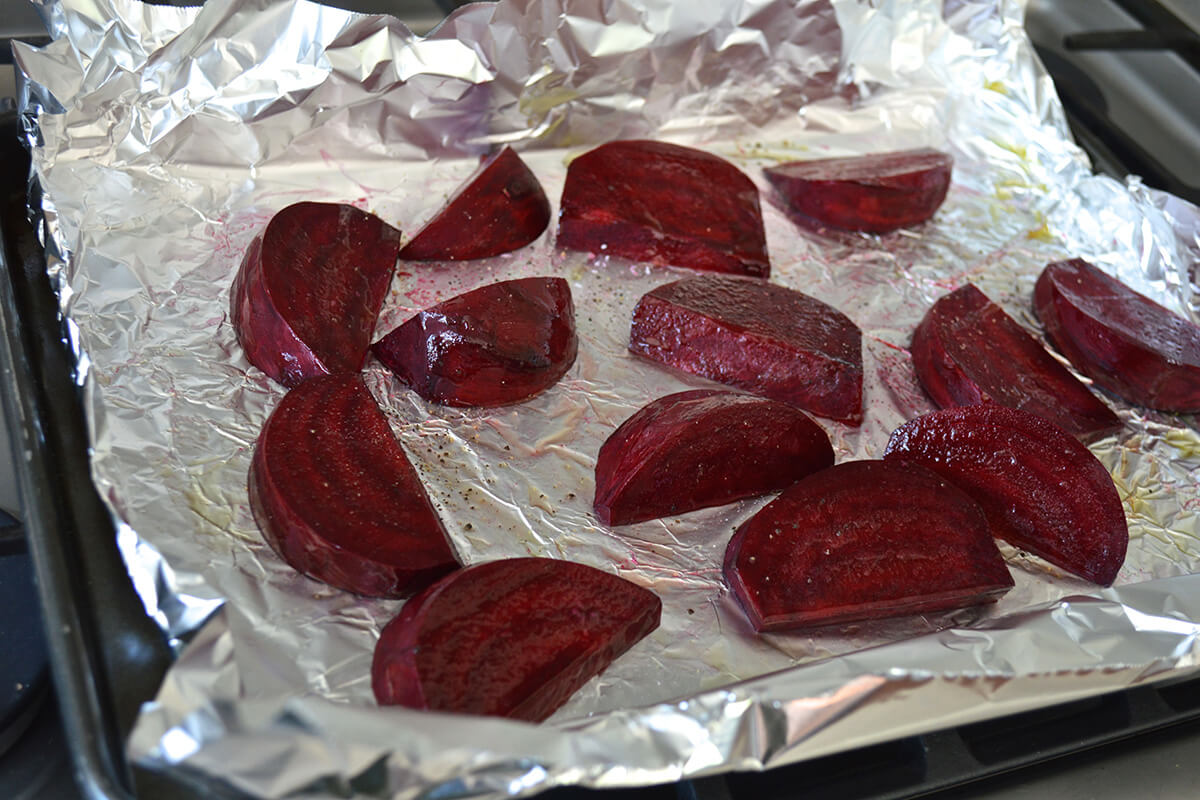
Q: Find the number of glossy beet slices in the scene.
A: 13